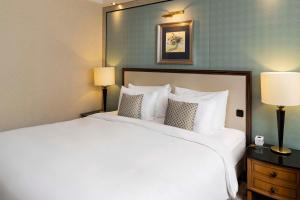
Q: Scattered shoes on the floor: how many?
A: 0